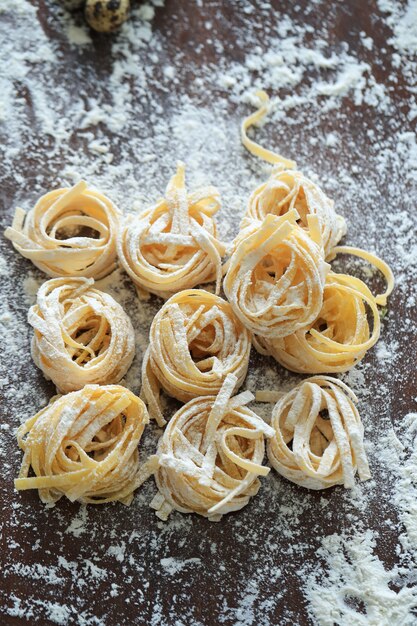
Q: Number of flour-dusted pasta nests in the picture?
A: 10